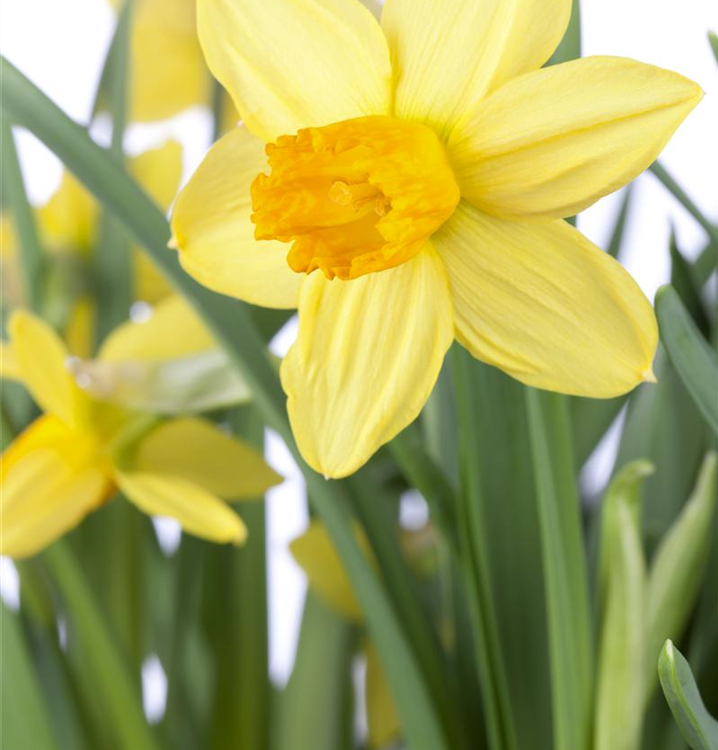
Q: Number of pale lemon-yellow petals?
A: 6